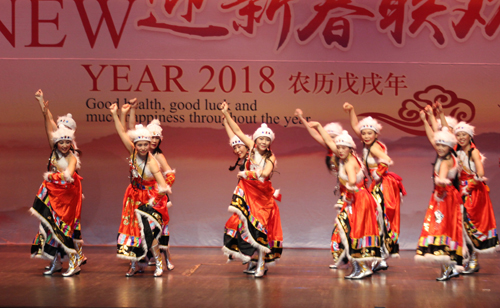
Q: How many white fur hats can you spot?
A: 12